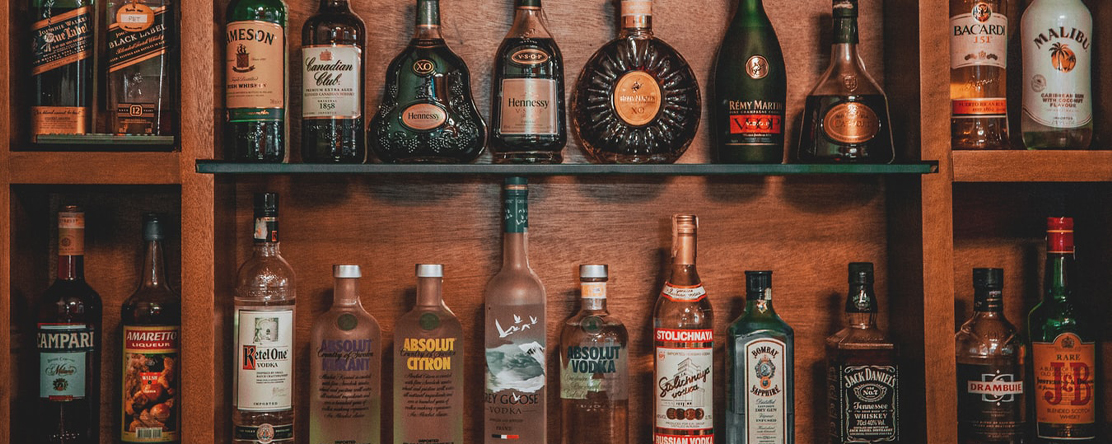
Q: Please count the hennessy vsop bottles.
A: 1